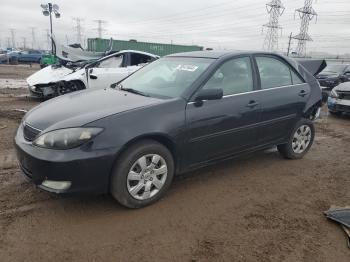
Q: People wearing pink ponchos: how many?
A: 0